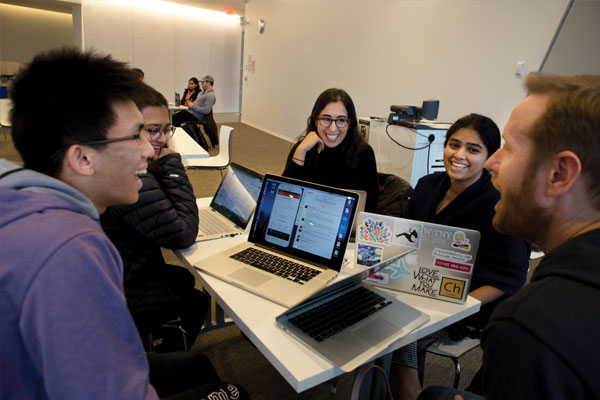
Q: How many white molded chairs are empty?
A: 2